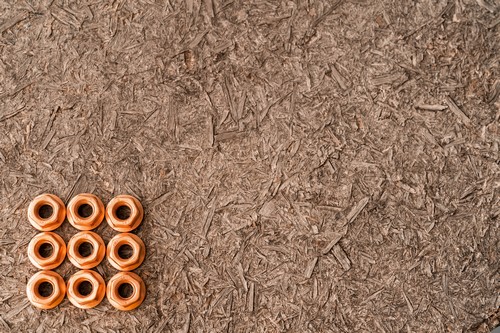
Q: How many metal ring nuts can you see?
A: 9